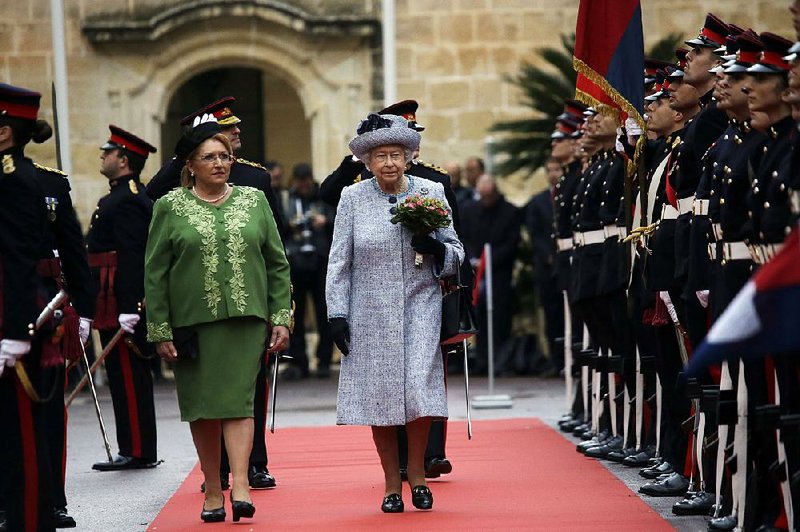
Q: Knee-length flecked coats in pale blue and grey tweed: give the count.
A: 1